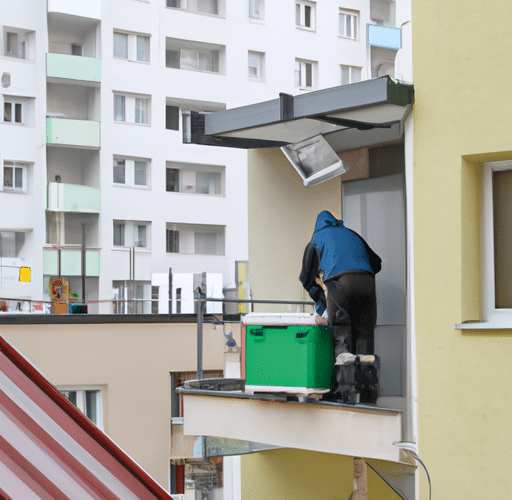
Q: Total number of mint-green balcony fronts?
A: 4